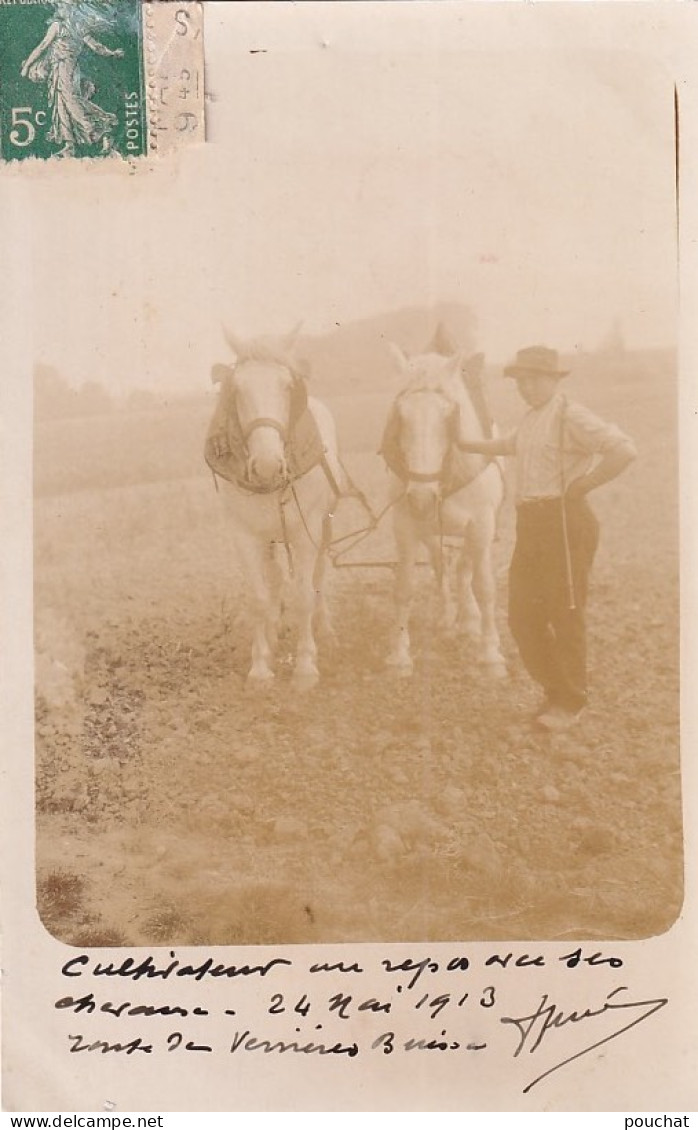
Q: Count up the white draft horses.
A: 2